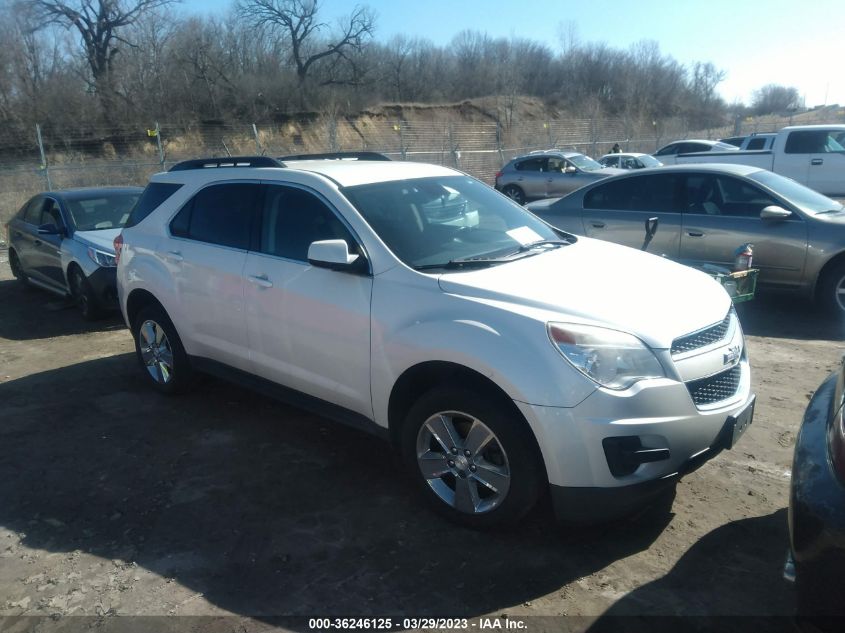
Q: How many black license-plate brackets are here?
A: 1